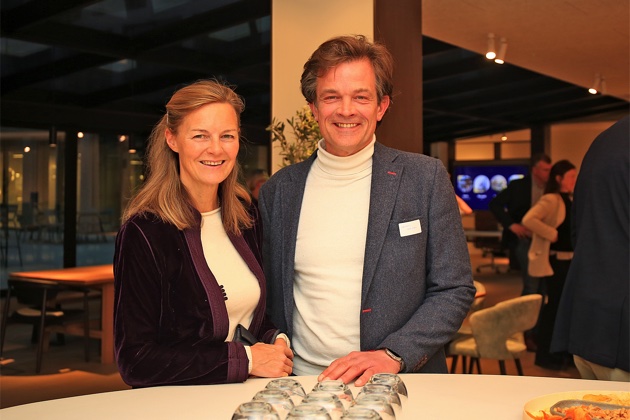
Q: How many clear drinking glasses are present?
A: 10